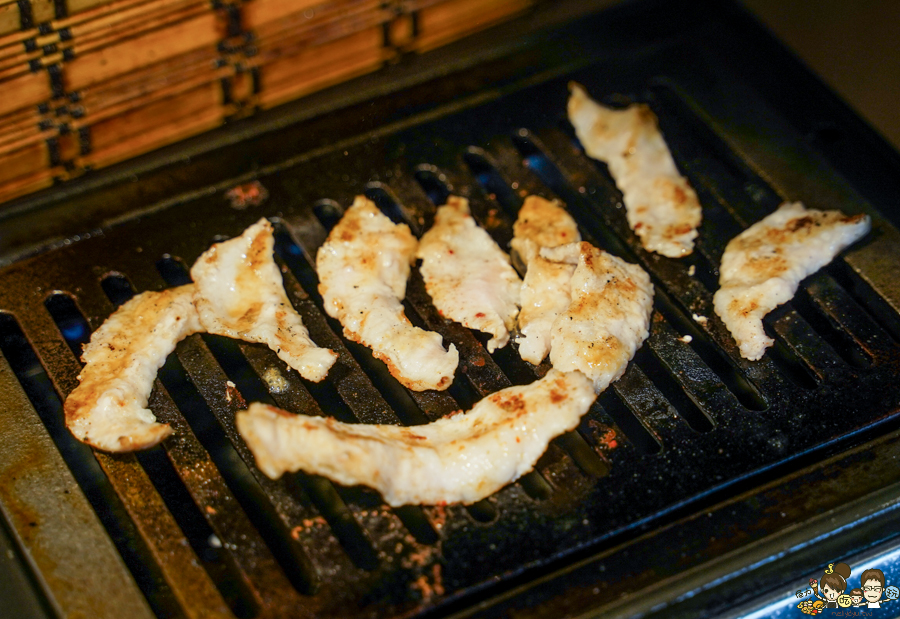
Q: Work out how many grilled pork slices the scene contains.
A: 9